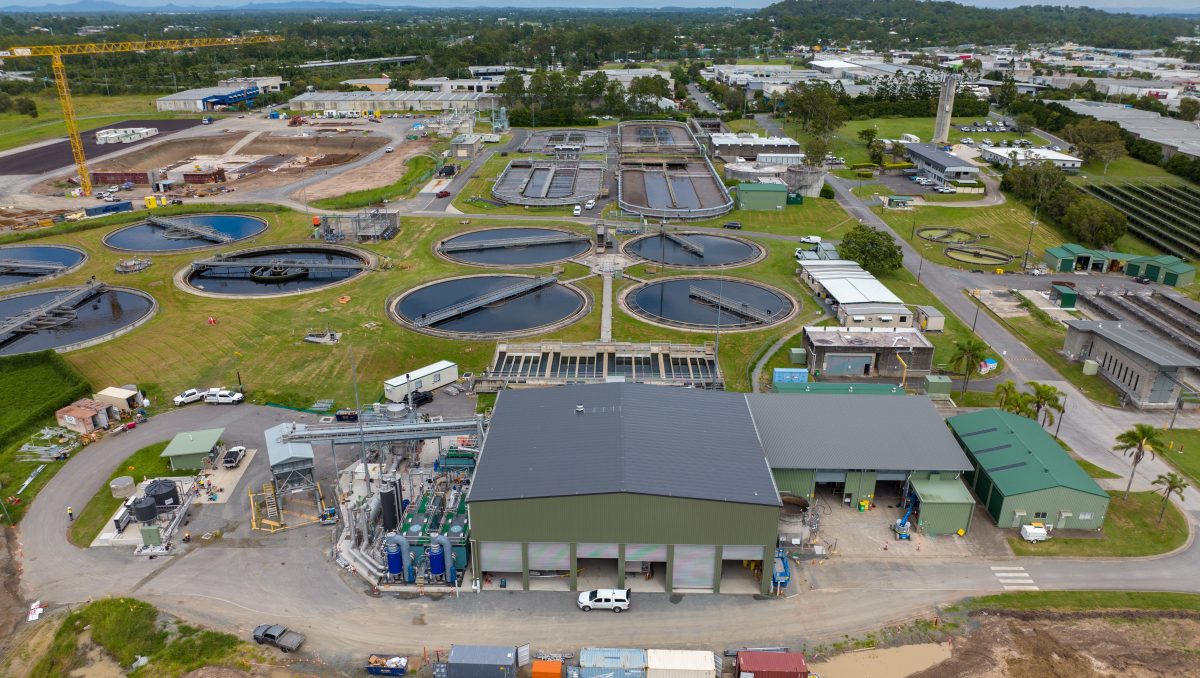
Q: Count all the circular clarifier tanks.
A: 8